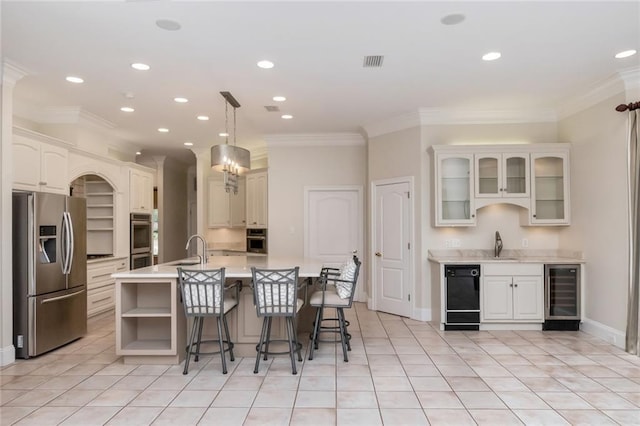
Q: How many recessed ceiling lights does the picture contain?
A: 14